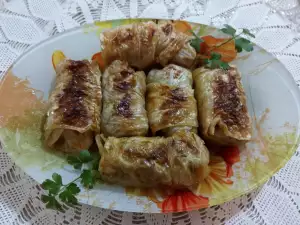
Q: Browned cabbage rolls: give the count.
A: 6